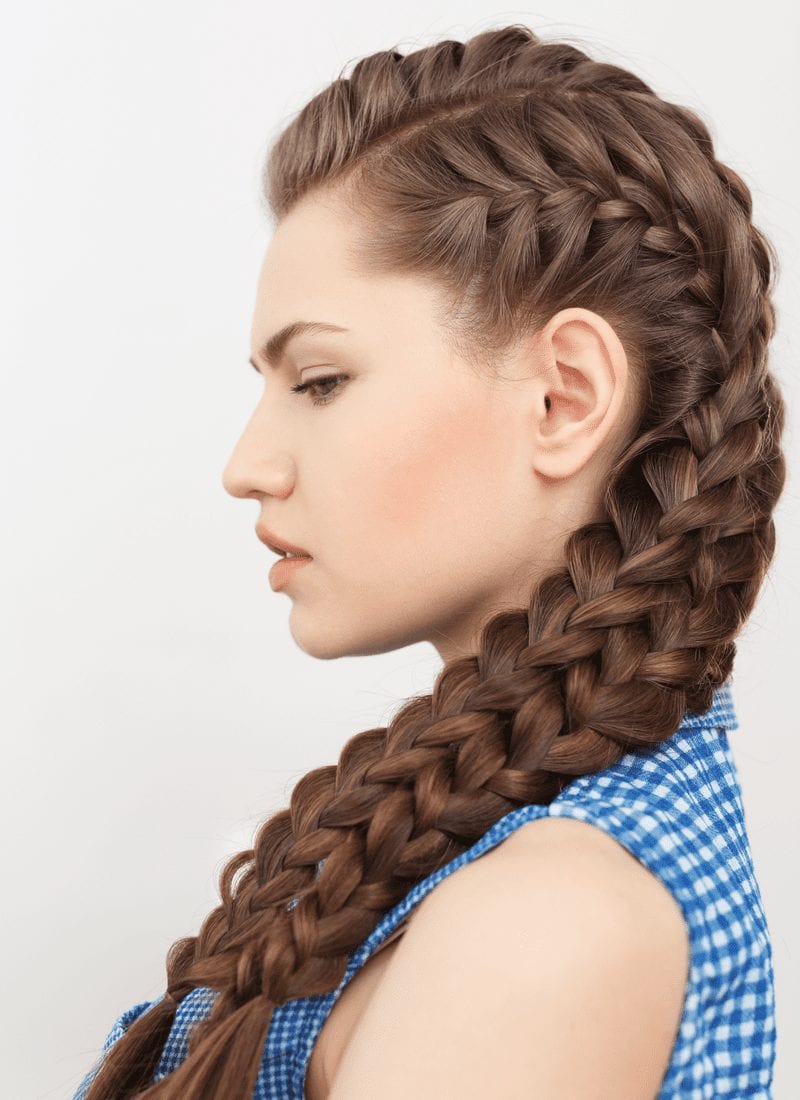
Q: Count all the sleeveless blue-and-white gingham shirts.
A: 1